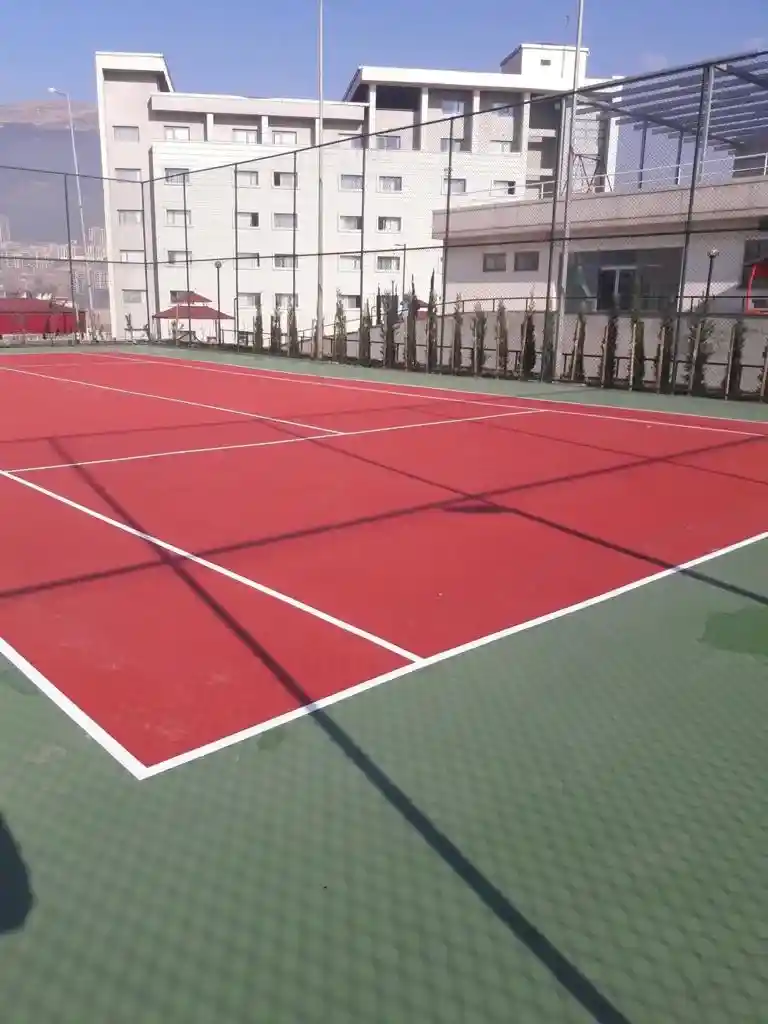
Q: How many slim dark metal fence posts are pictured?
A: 9